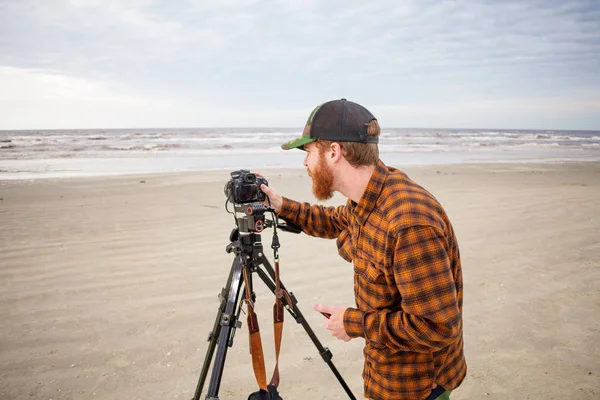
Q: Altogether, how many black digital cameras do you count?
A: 1